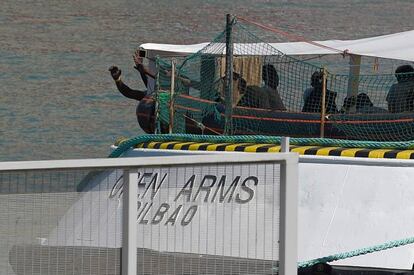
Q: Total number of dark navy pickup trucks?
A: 0